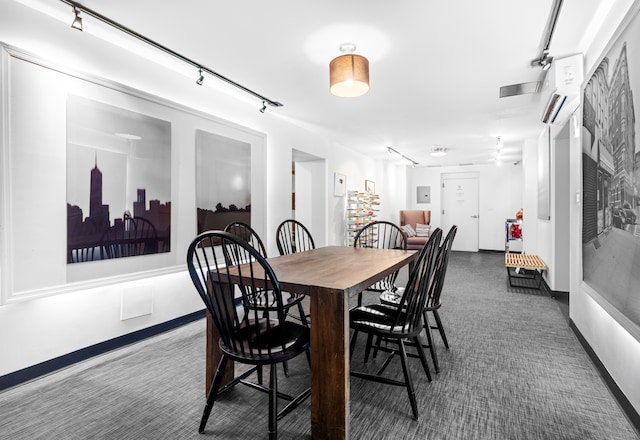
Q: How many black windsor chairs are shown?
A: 6